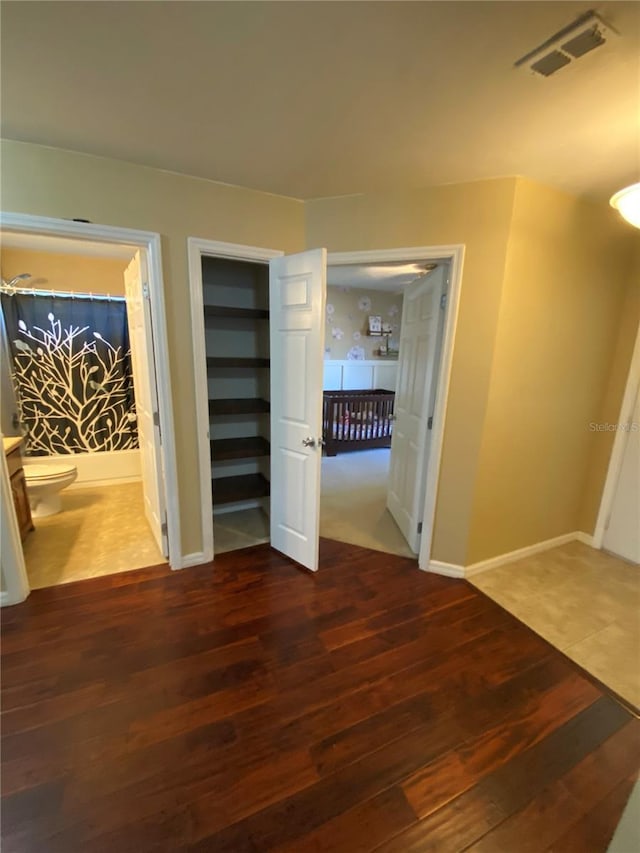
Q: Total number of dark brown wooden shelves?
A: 5